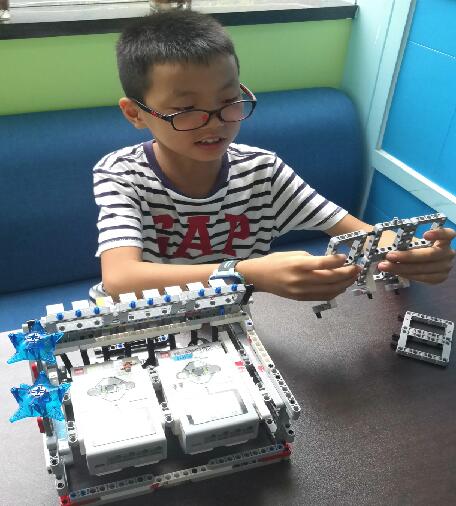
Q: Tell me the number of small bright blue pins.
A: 9